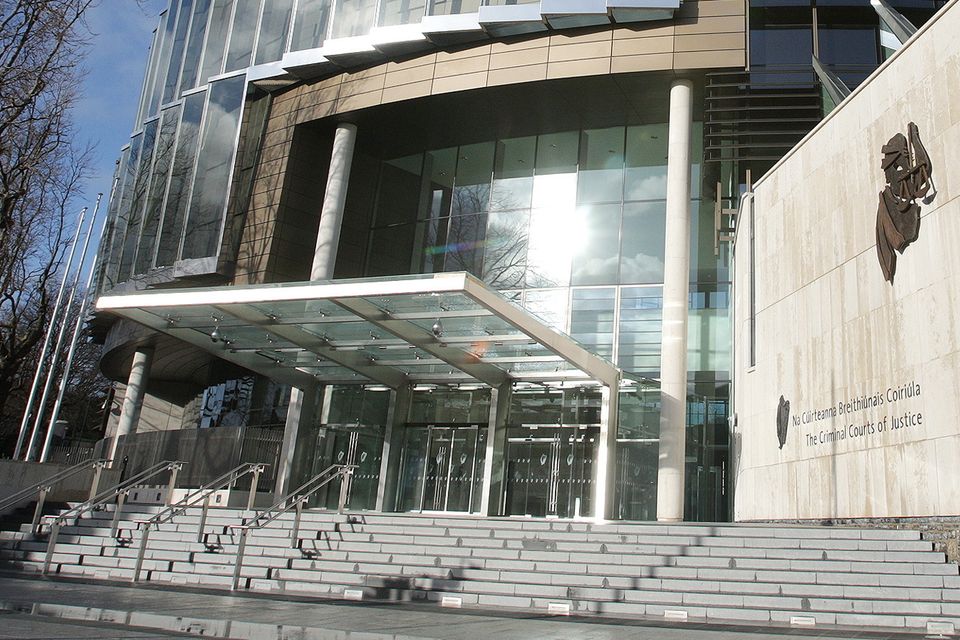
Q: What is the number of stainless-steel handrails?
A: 4